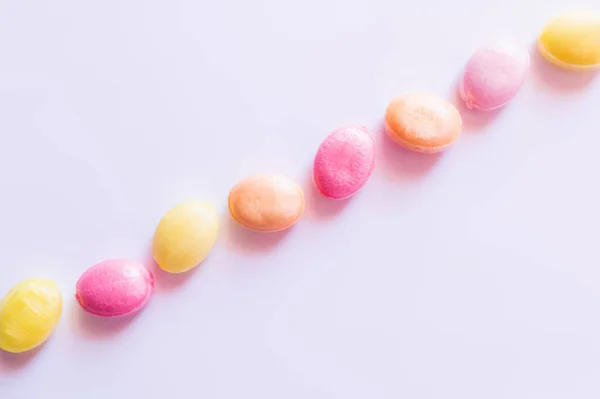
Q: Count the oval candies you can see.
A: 8